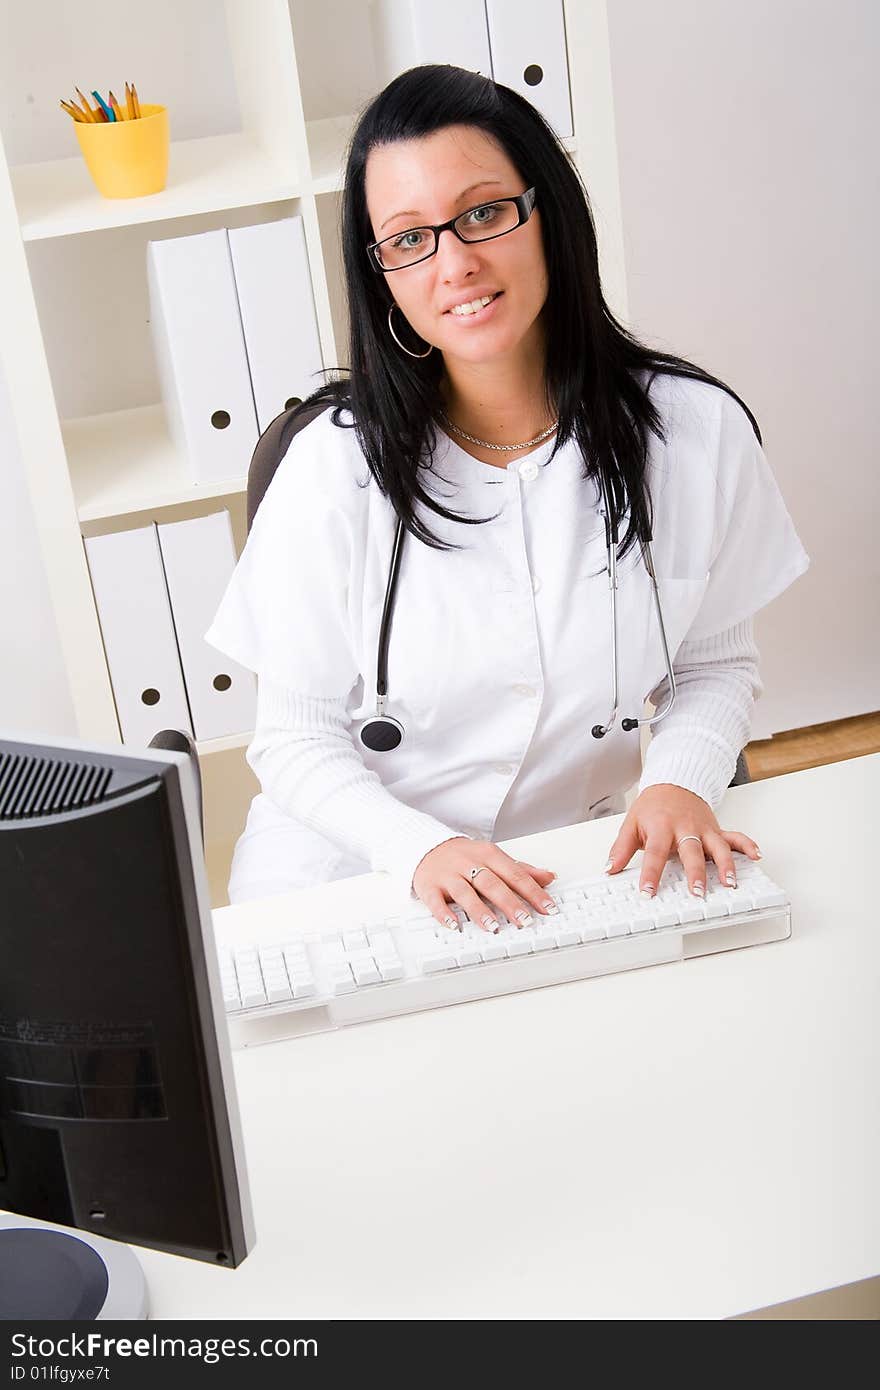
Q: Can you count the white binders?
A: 6